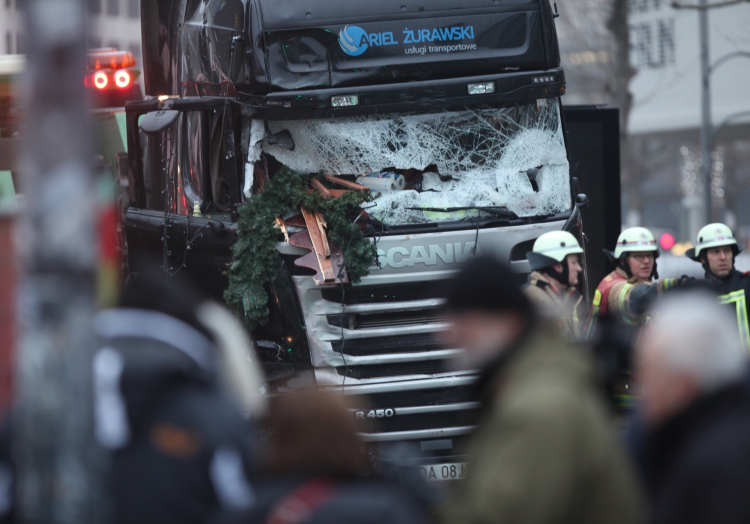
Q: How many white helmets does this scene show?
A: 3